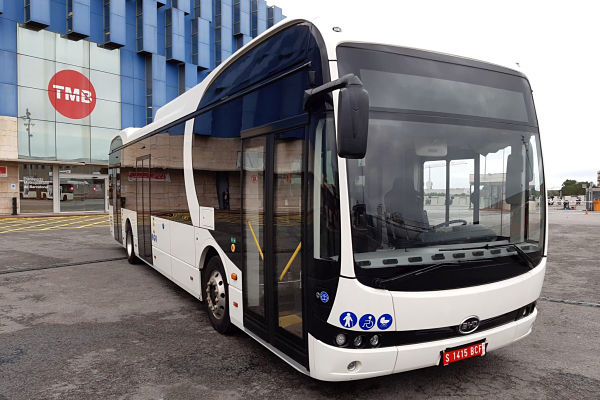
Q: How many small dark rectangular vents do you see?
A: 9